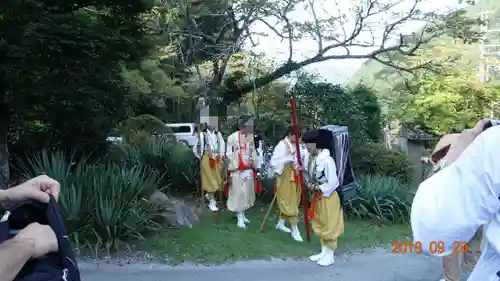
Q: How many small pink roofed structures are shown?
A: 0